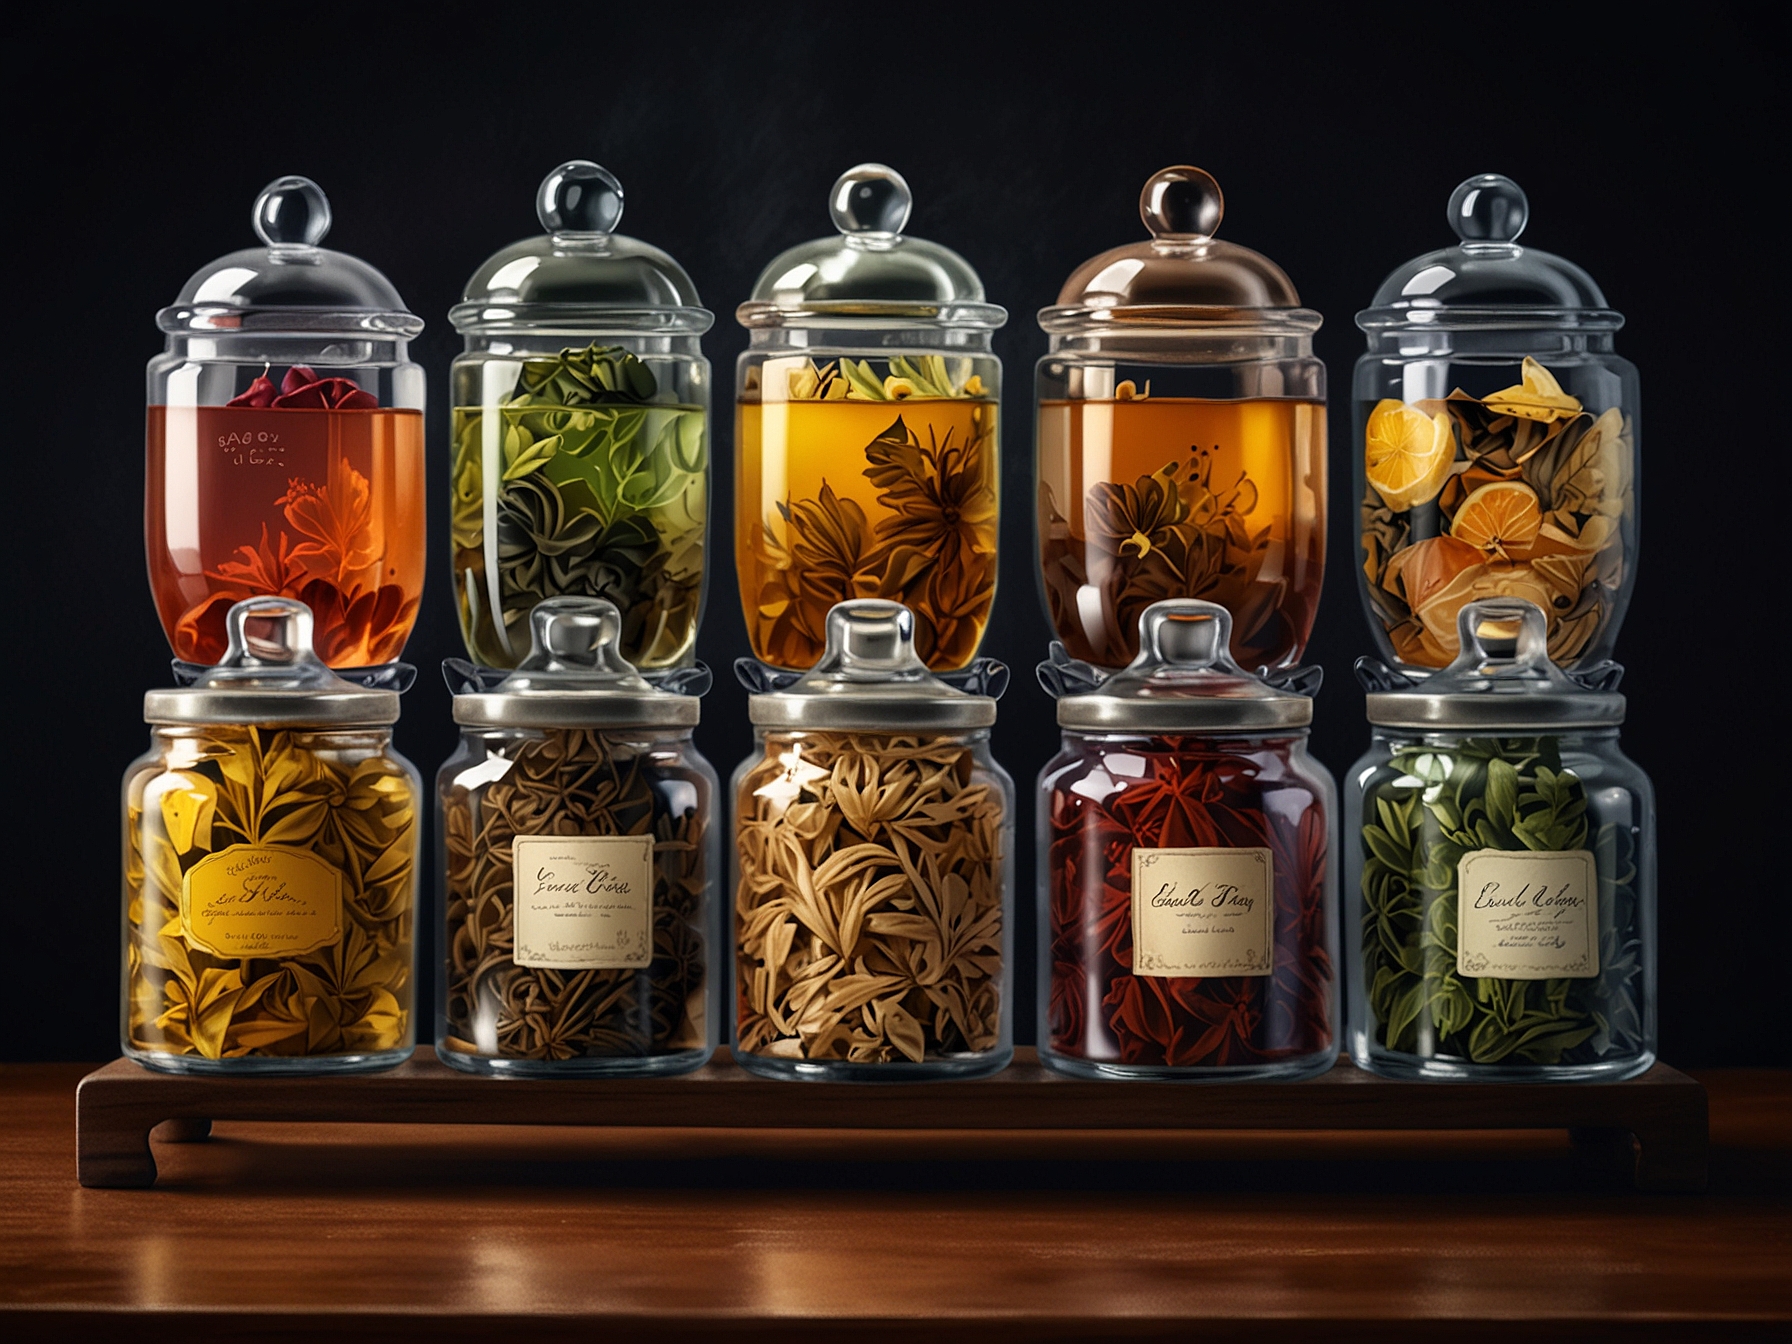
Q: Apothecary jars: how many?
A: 10